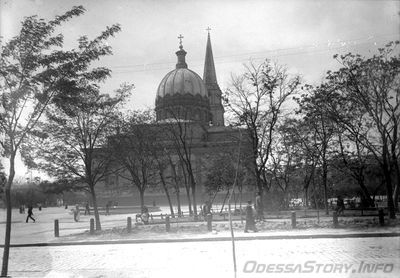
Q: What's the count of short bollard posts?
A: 8